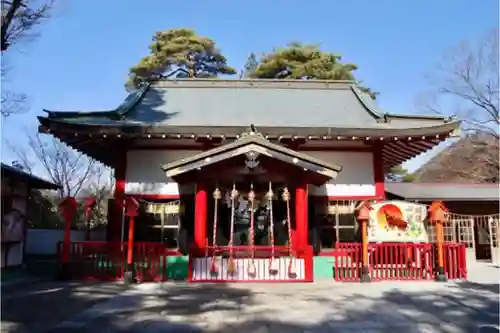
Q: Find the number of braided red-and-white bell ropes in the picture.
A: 5